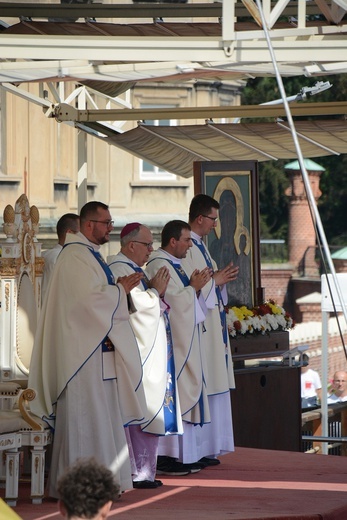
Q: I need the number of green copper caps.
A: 2